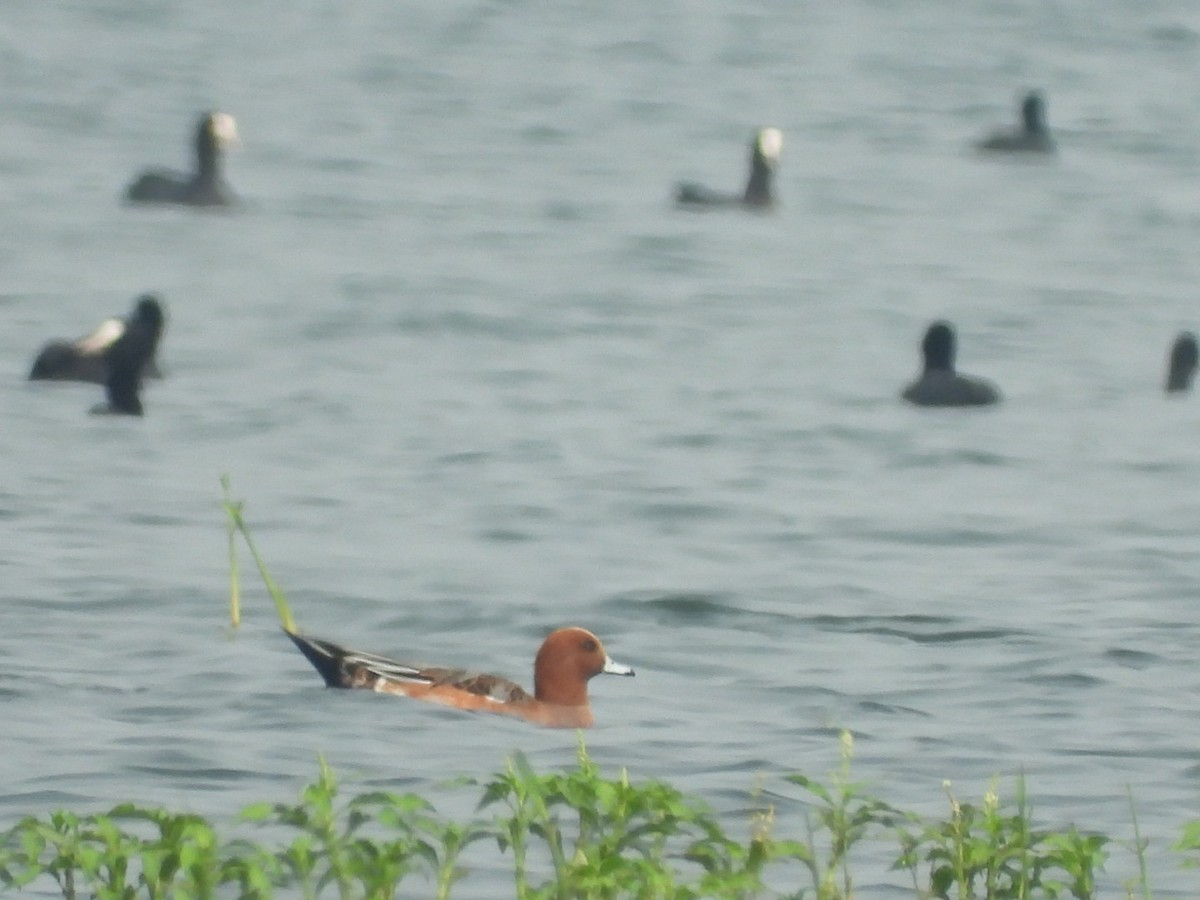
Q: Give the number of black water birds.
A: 7